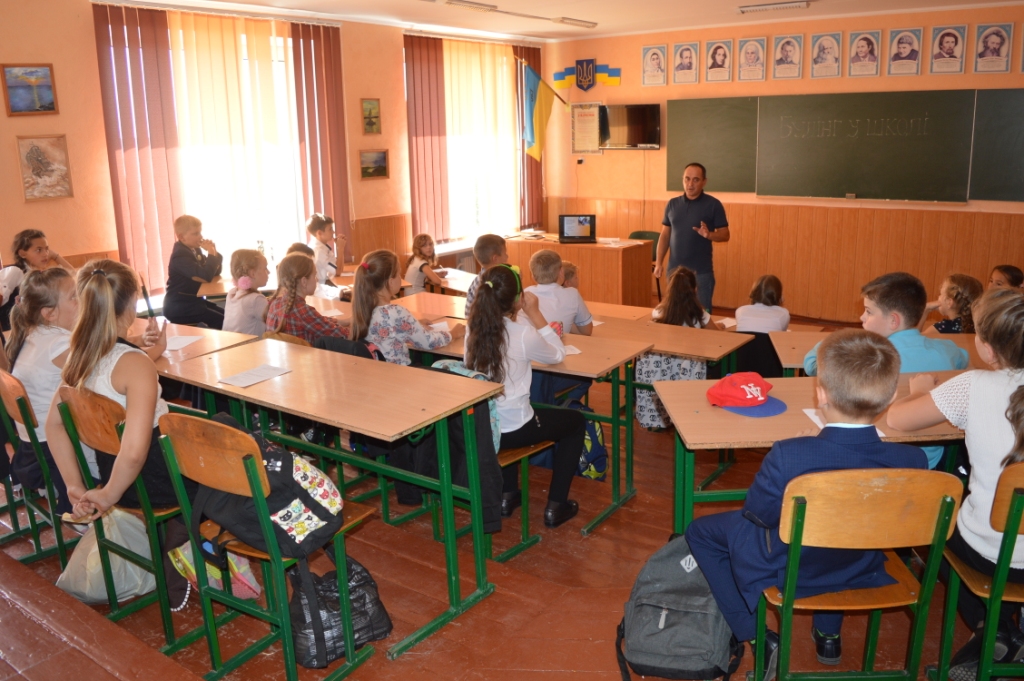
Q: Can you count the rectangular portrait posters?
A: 10